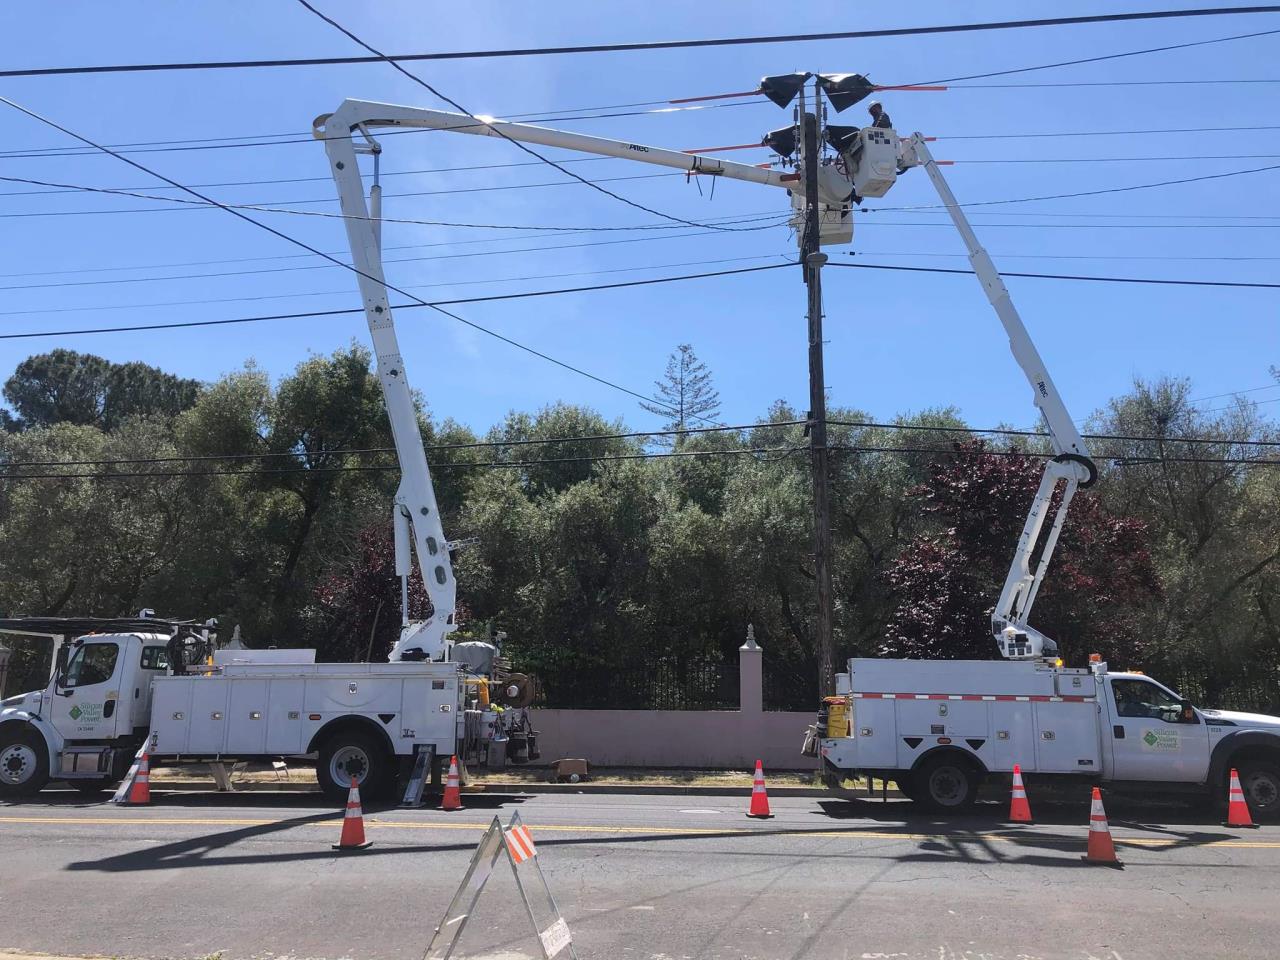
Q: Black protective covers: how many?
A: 4